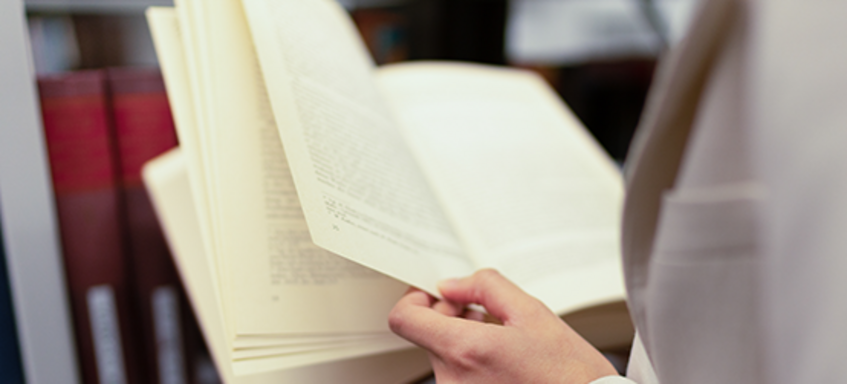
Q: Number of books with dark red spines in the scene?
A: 2